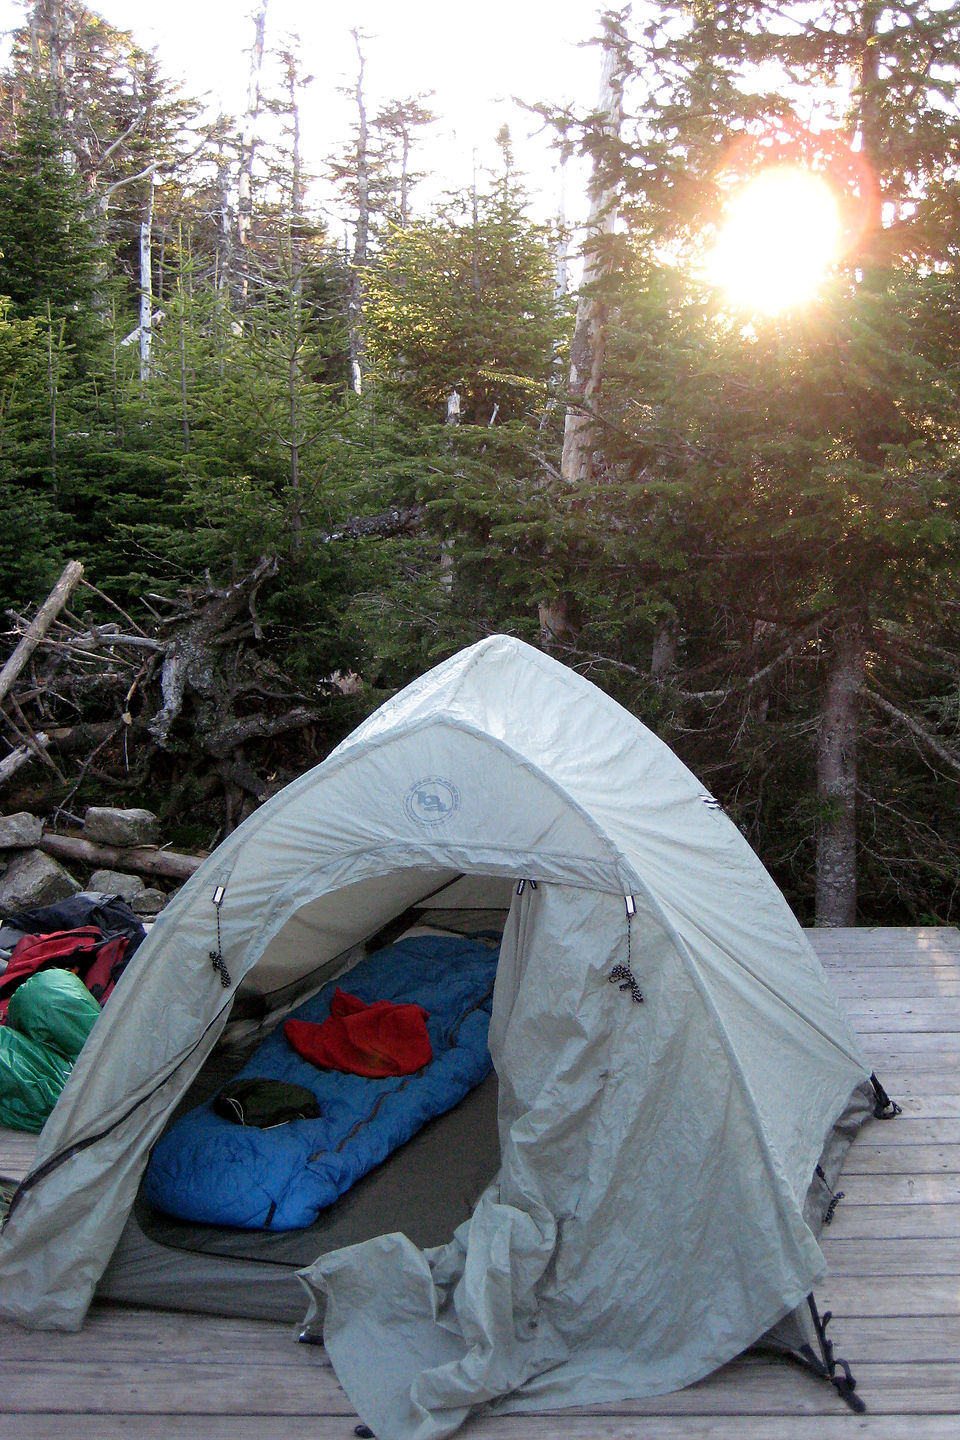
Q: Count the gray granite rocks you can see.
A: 5